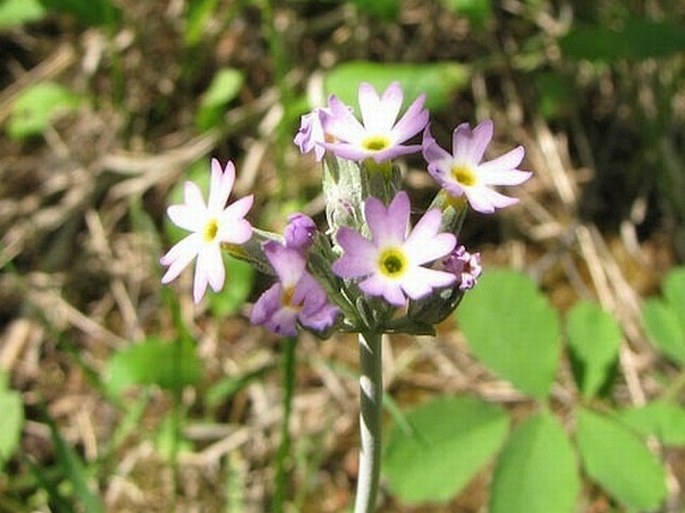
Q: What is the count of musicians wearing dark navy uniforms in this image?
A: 0